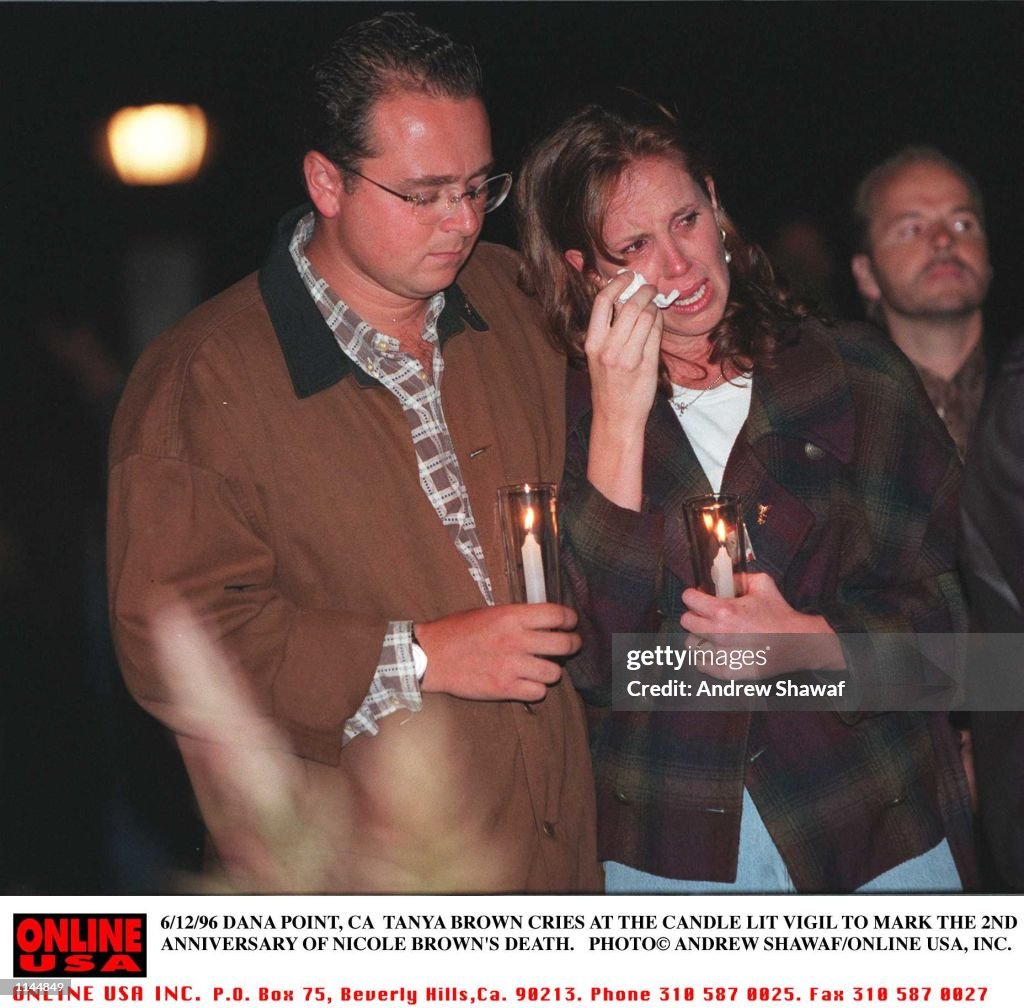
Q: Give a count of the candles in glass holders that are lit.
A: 2